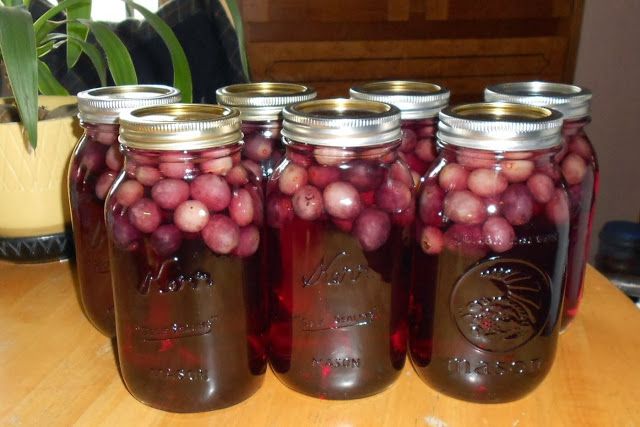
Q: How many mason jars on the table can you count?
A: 7